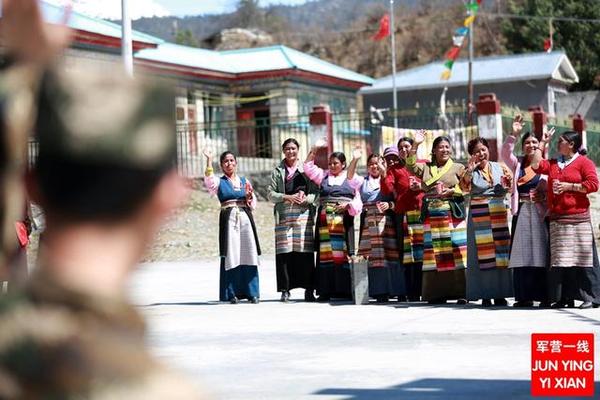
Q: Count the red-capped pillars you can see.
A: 4